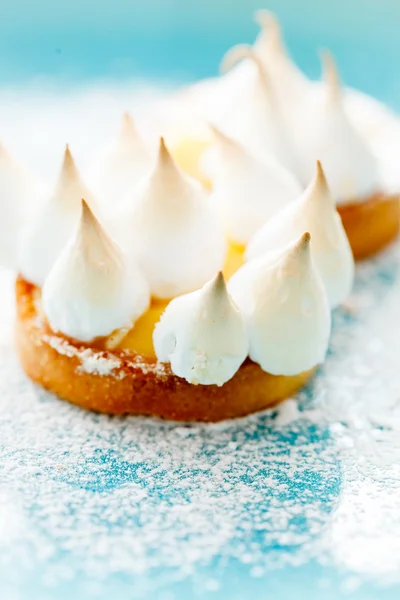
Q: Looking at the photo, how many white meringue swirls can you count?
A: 12